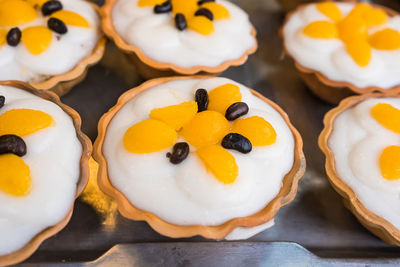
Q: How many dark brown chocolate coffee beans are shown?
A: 13